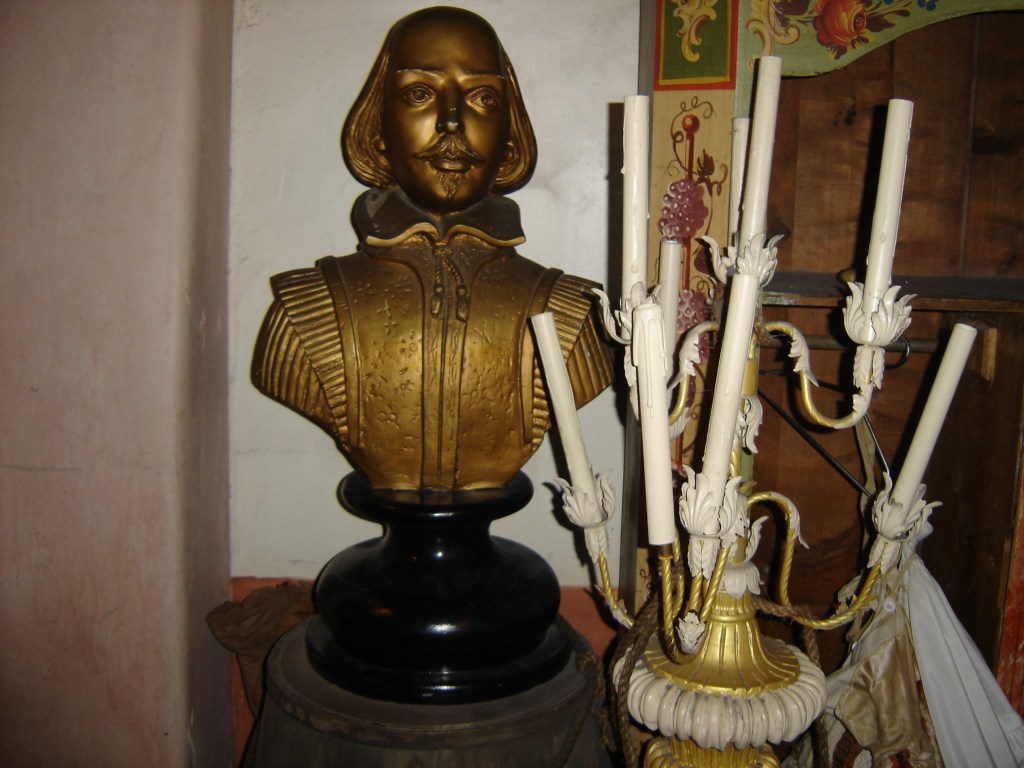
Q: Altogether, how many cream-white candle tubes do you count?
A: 9